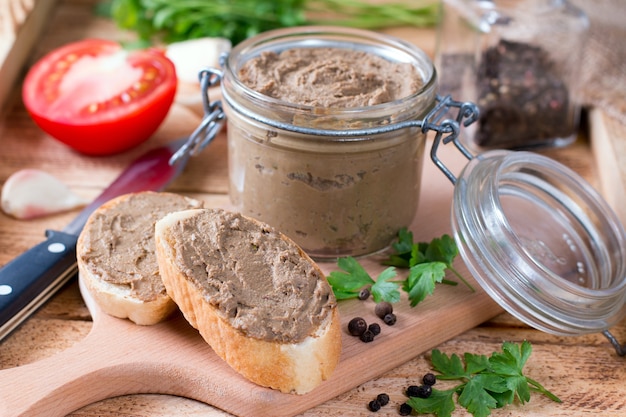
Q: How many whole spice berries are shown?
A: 12